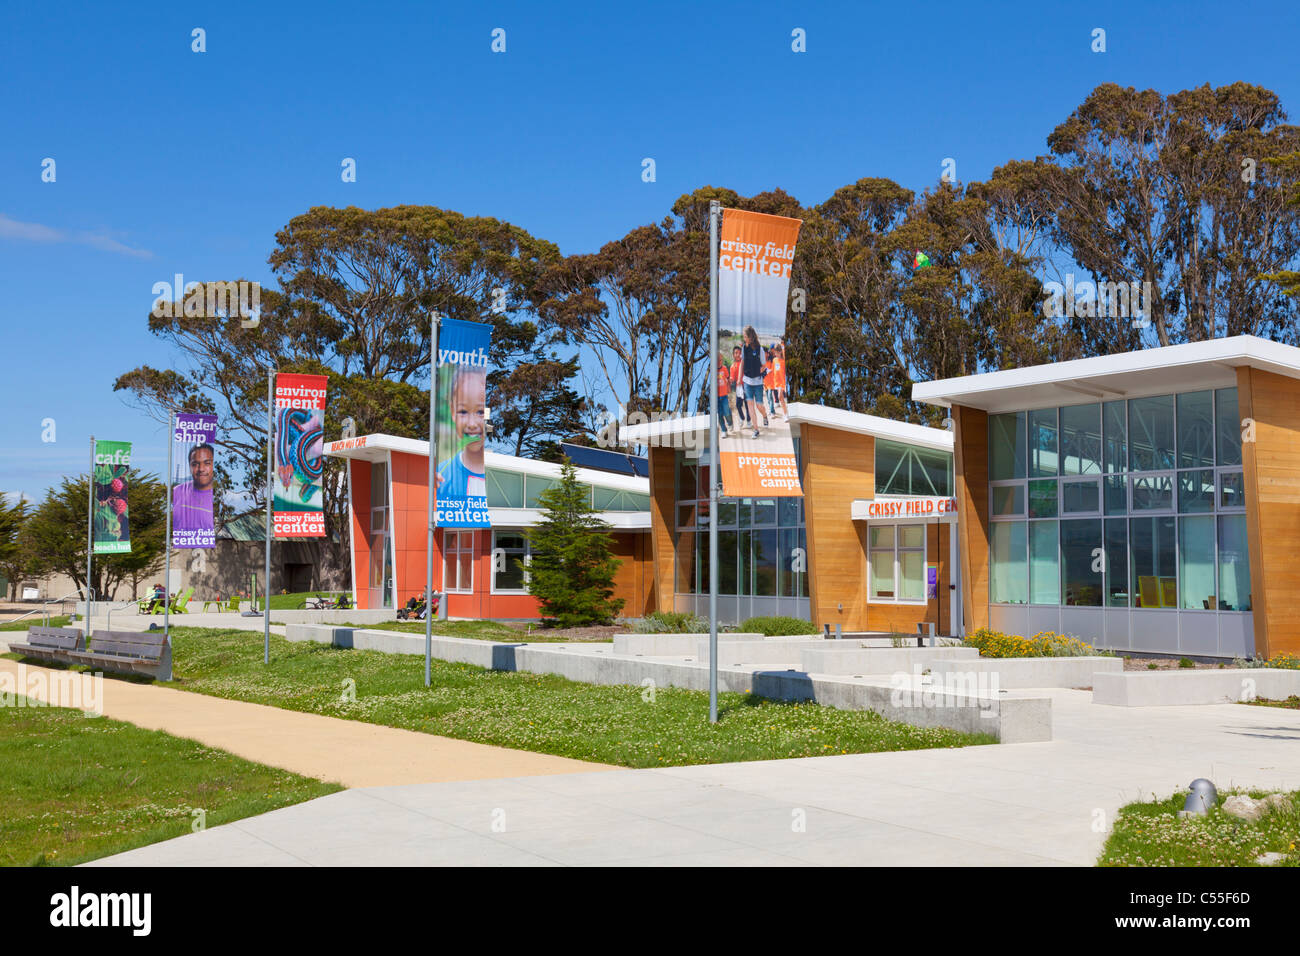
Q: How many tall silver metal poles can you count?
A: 5